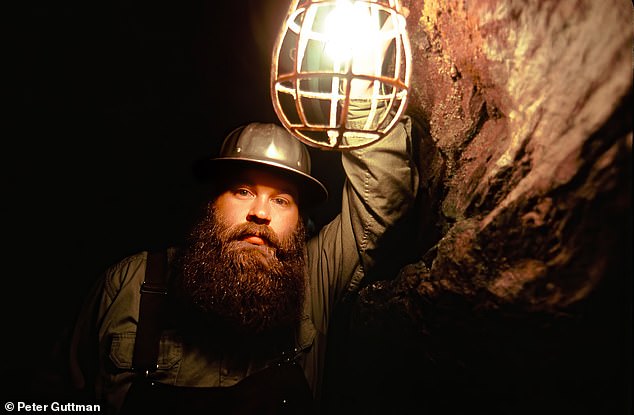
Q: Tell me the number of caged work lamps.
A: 1